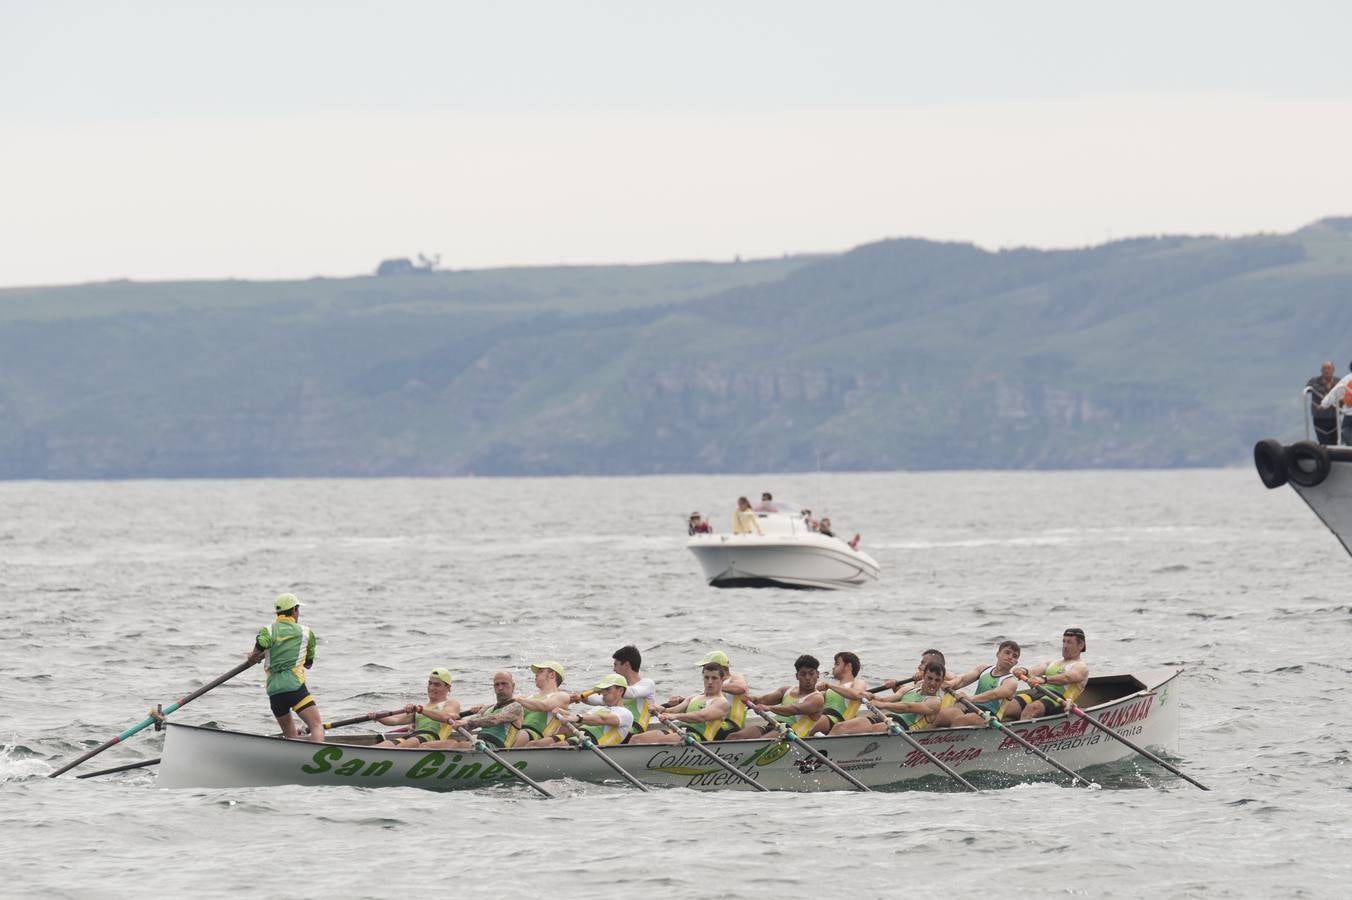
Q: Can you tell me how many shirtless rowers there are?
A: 0